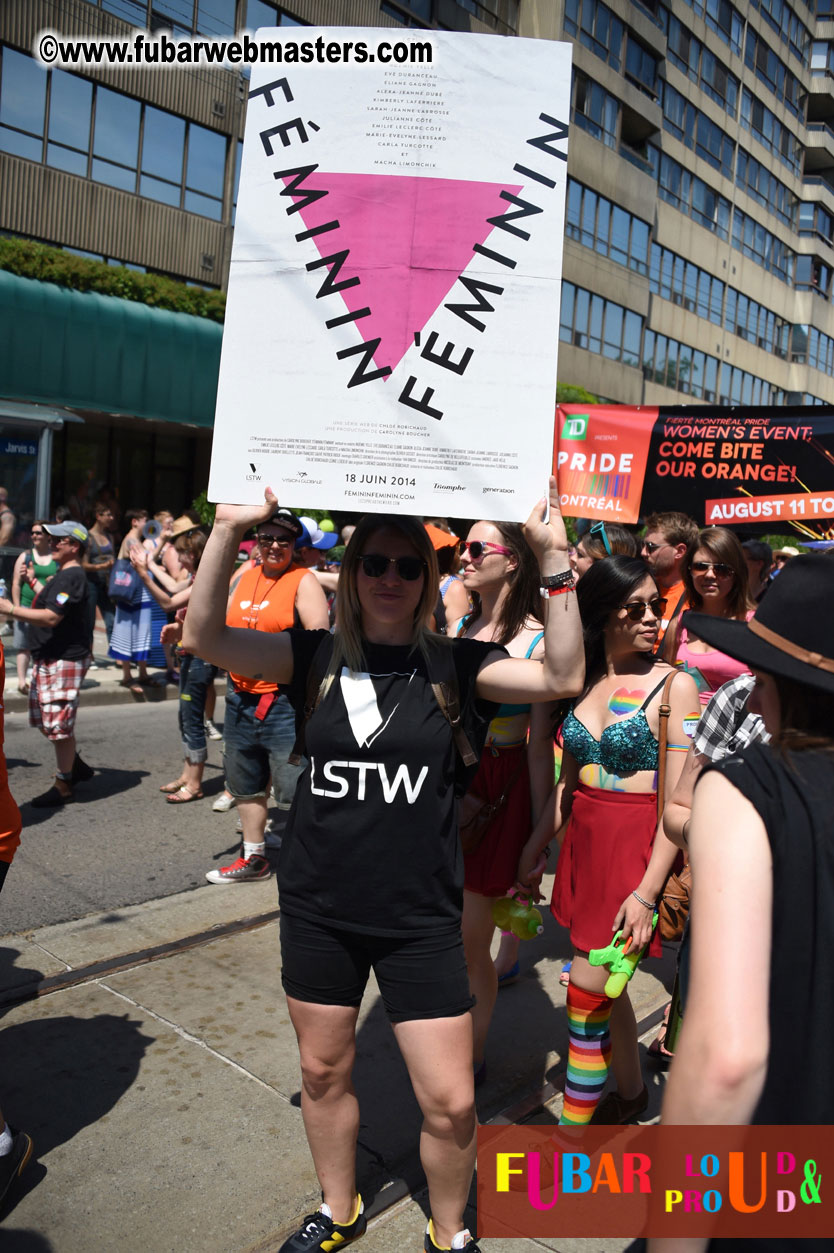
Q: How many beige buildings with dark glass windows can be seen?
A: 2